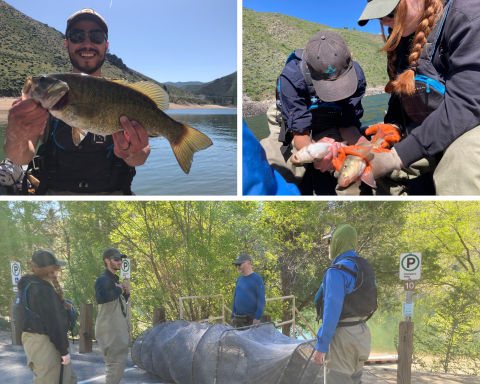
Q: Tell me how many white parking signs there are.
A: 3